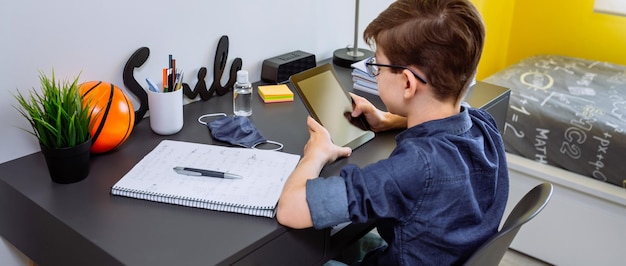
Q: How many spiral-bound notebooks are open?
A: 1